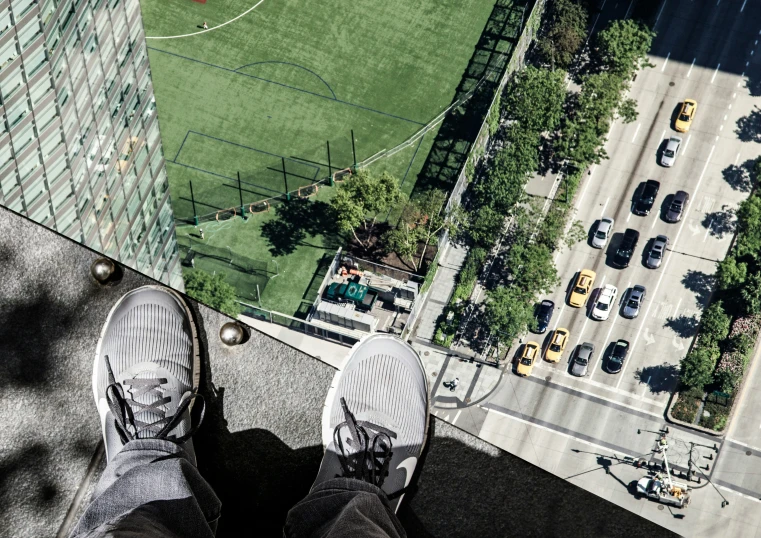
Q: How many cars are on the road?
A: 15